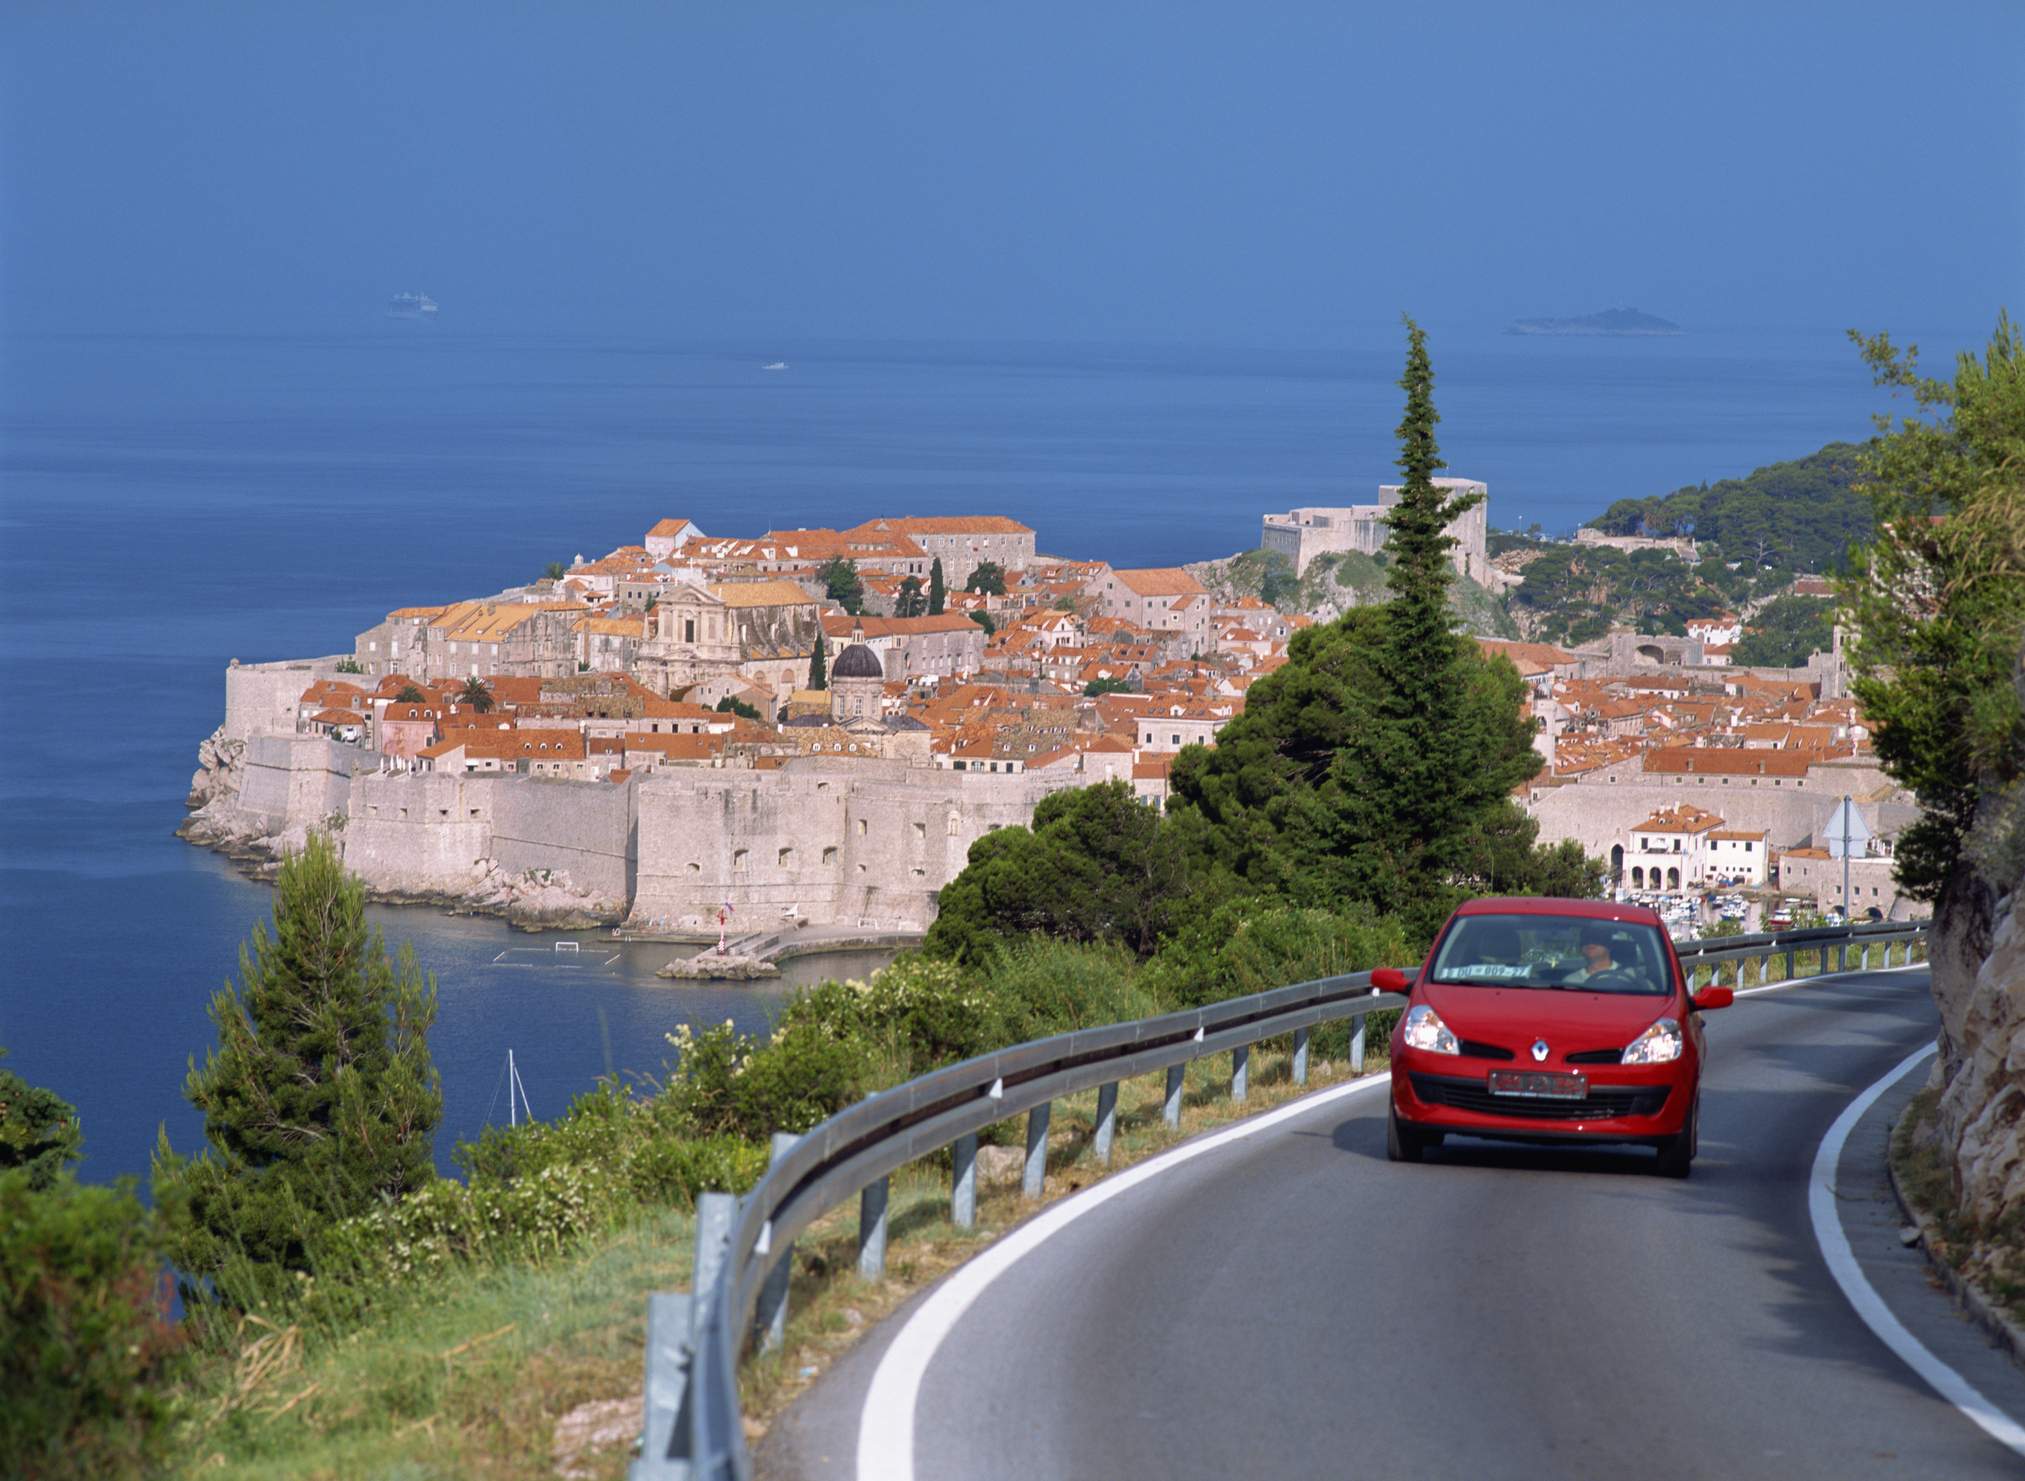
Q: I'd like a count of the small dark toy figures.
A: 0